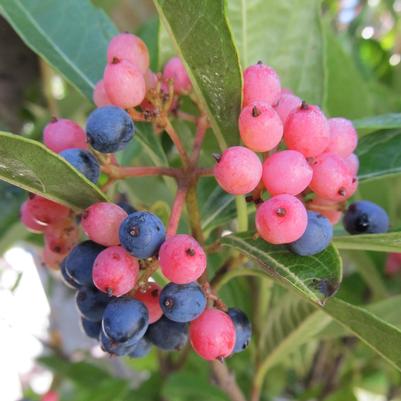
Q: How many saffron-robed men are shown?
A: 0